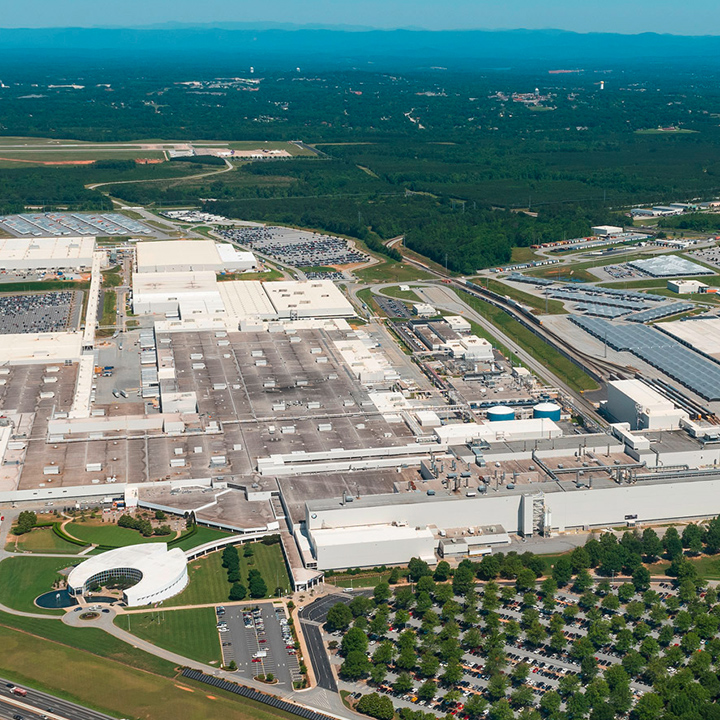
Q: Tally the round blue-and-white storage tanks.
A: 2